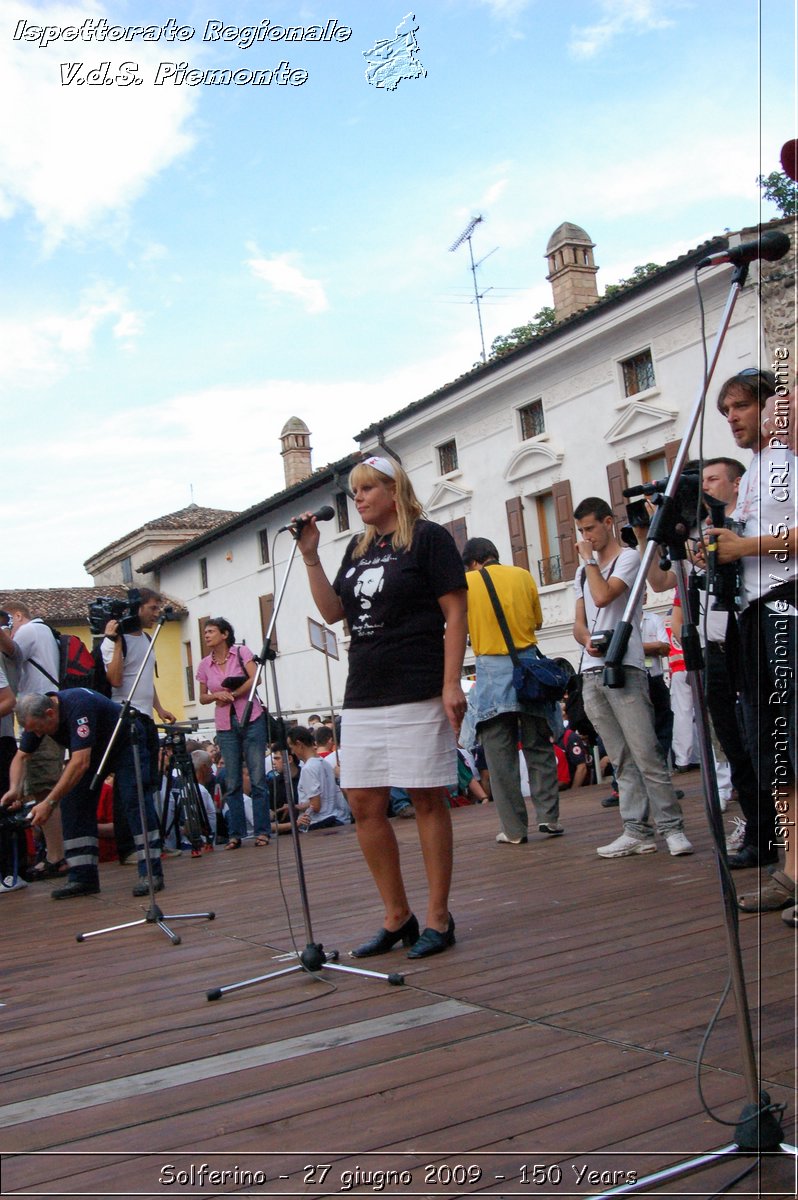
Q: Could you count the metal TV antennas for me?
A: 1